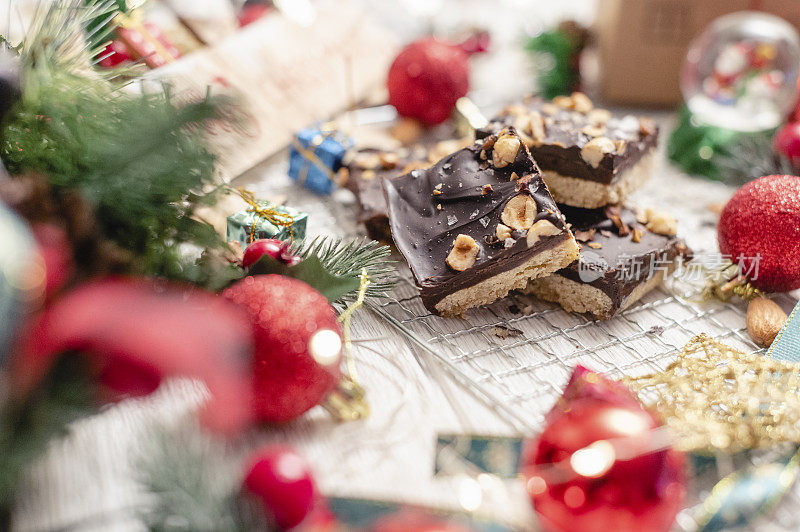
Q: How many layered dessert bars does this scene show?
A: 4